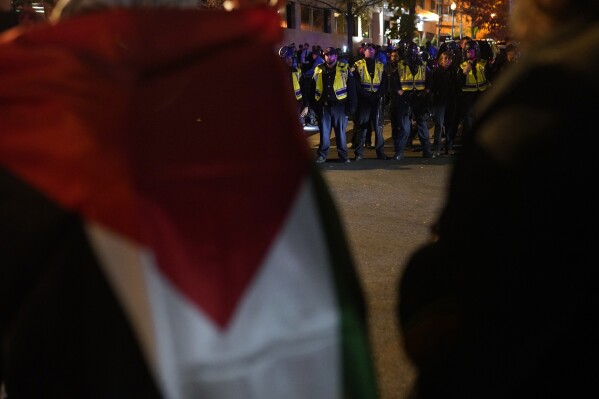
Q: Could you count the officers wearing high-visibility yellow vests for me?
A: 5